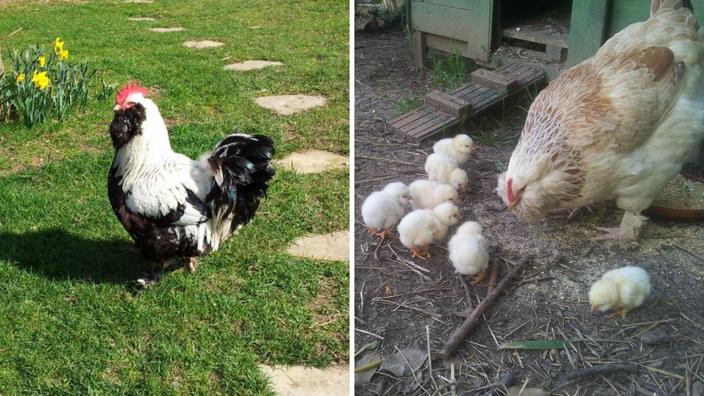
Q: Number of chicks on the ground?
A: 7